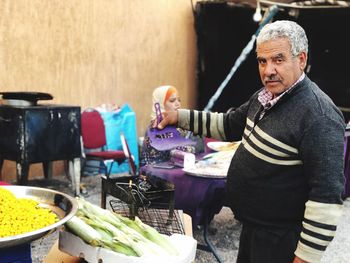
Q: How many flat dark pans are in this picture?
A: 1